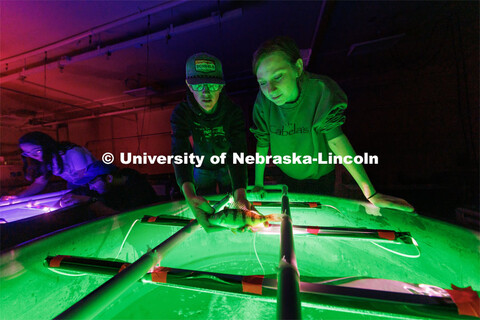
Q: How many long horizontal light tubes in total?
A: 3